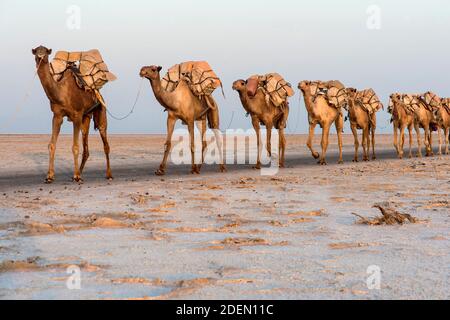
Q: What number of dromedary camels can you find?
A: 8